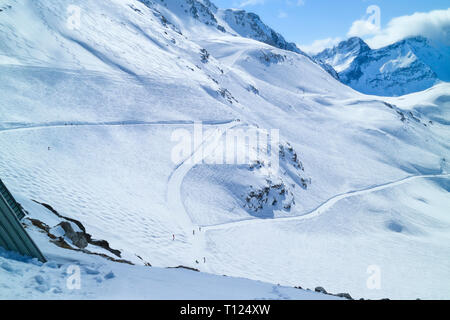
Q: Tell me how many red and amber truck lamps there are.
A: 0